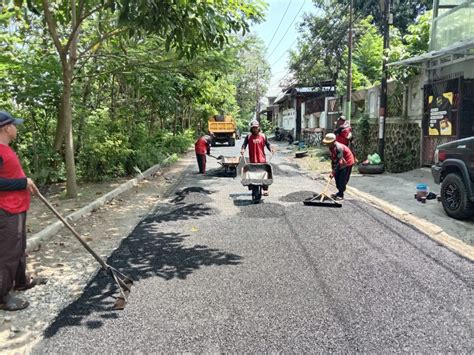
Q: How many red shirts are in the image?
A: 5